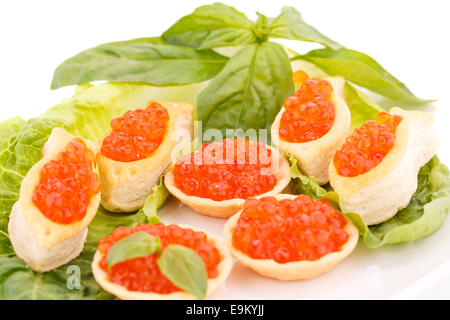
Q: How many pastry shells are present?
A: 7